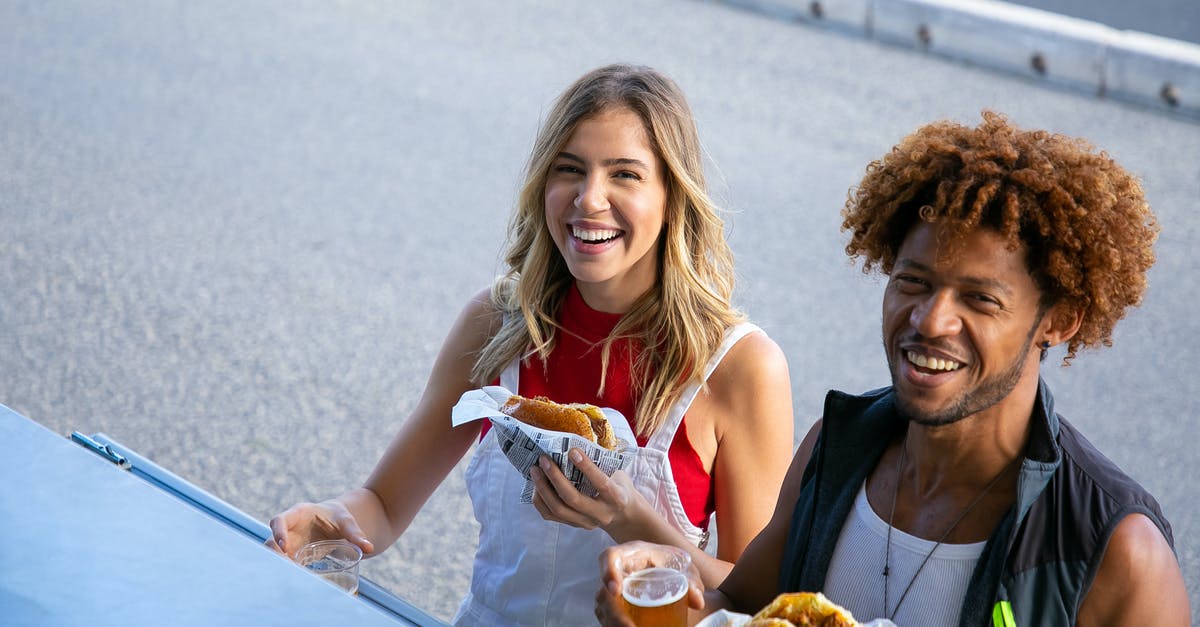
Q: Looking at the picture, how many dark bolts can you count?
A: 4